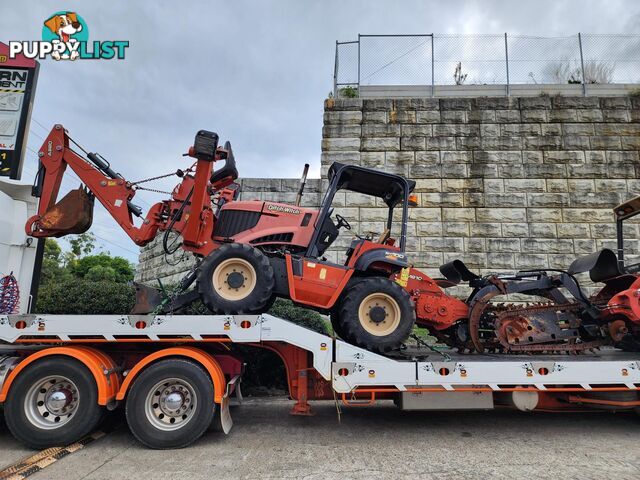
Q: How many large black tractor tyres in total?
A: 2